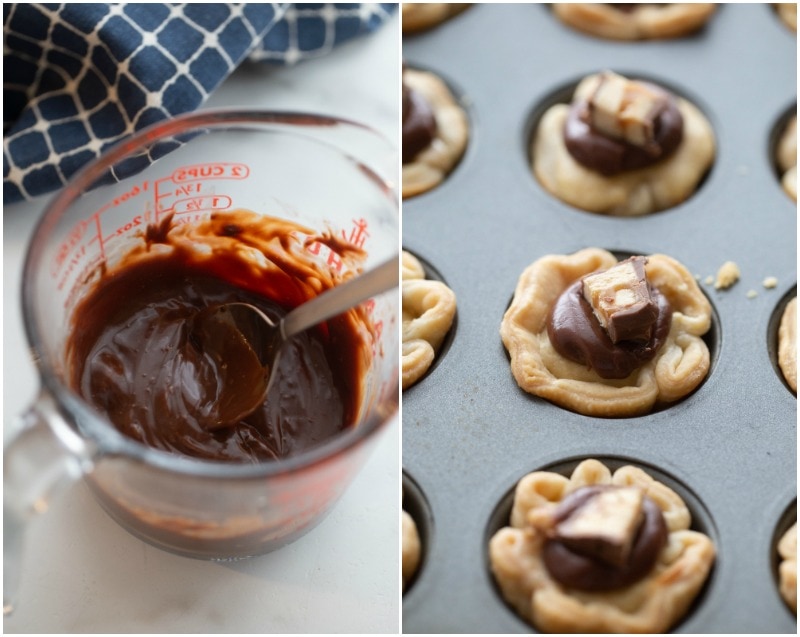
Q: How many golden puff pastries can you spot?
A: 12